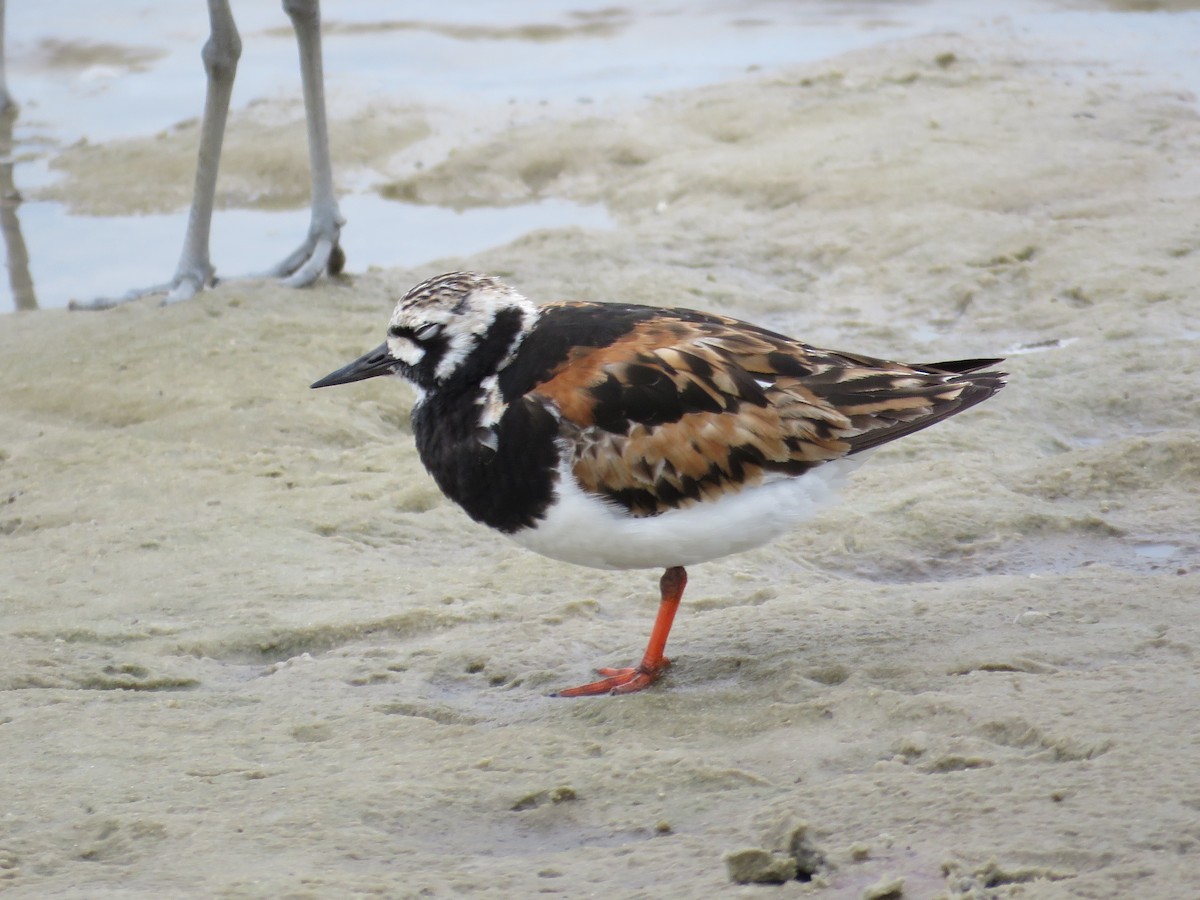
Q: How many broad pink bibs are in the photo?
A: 0